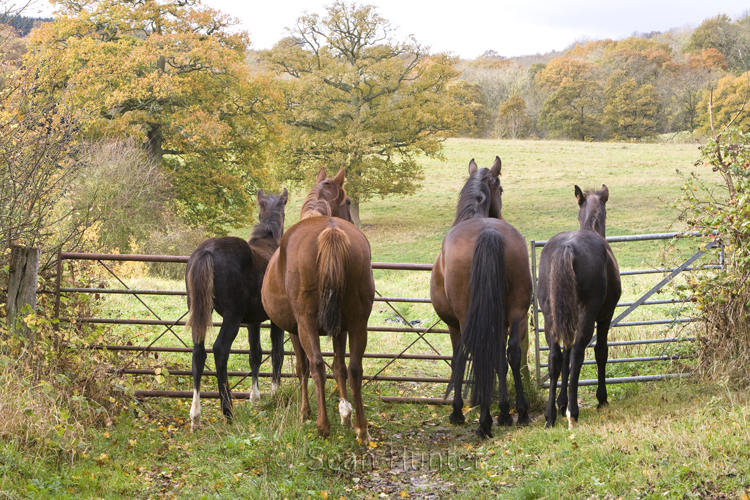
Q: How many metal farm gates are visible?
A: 2